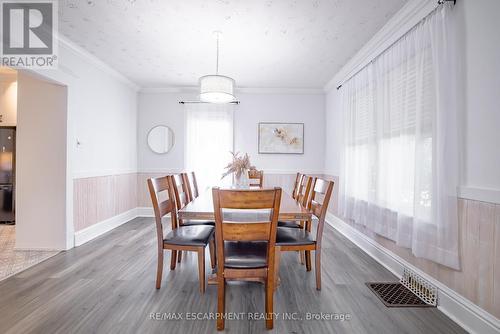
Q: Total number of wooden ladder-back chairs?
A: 8